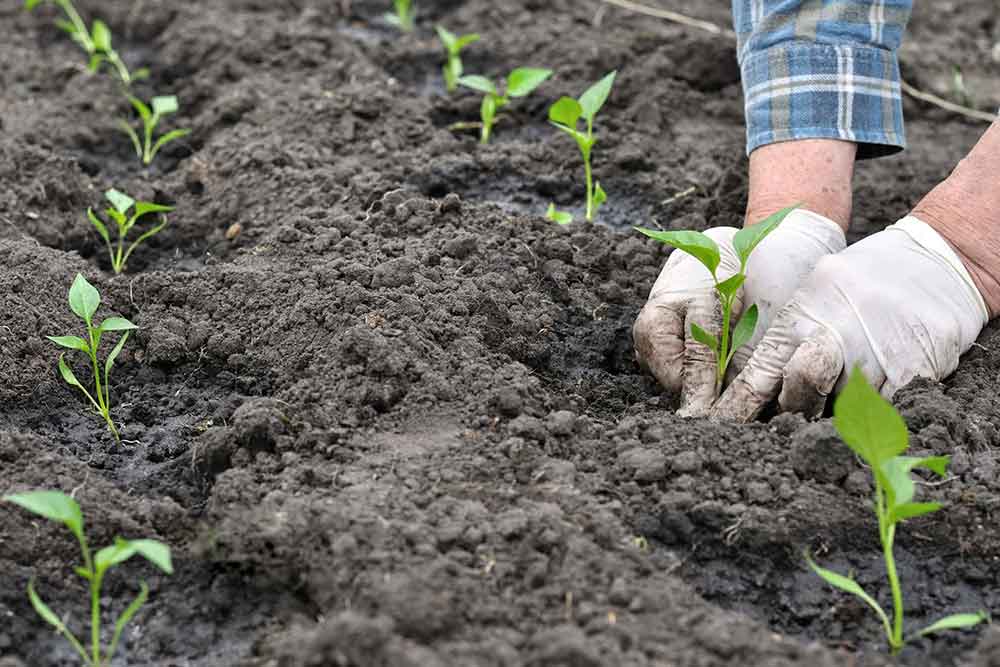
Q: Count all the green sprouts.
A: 12